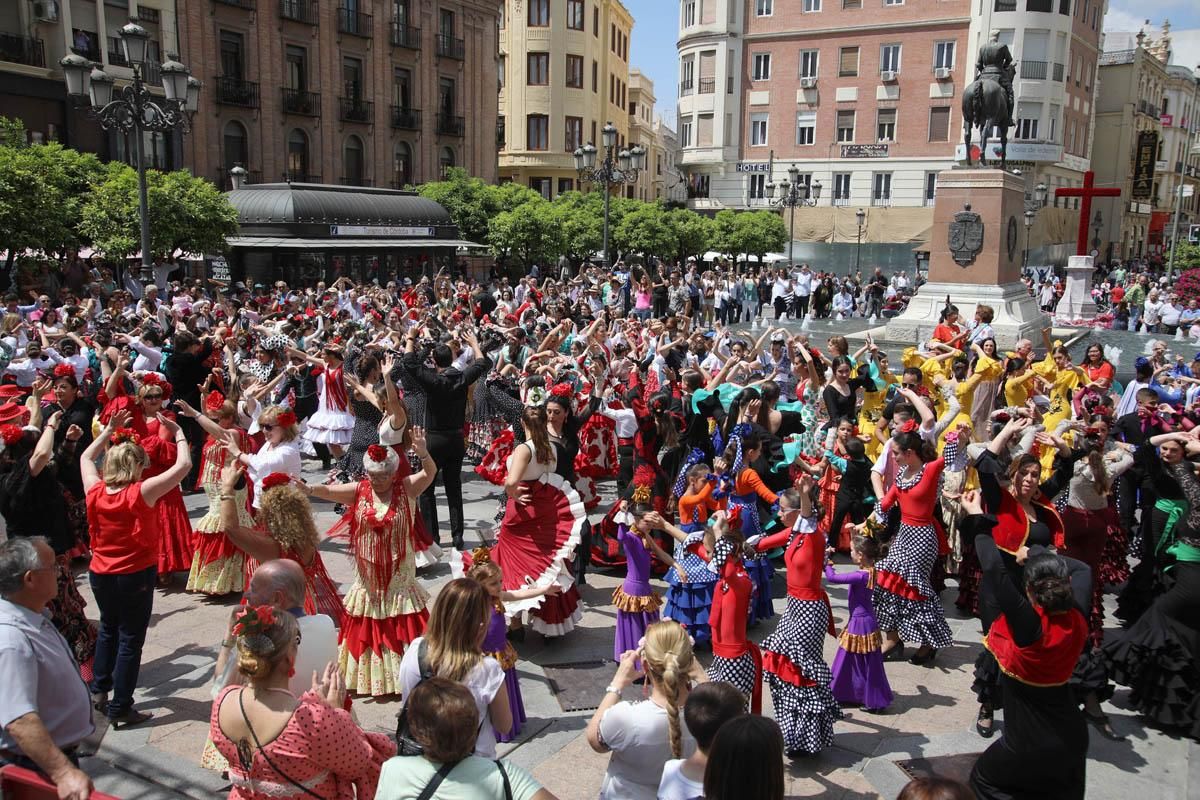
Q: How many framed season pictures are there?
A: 0